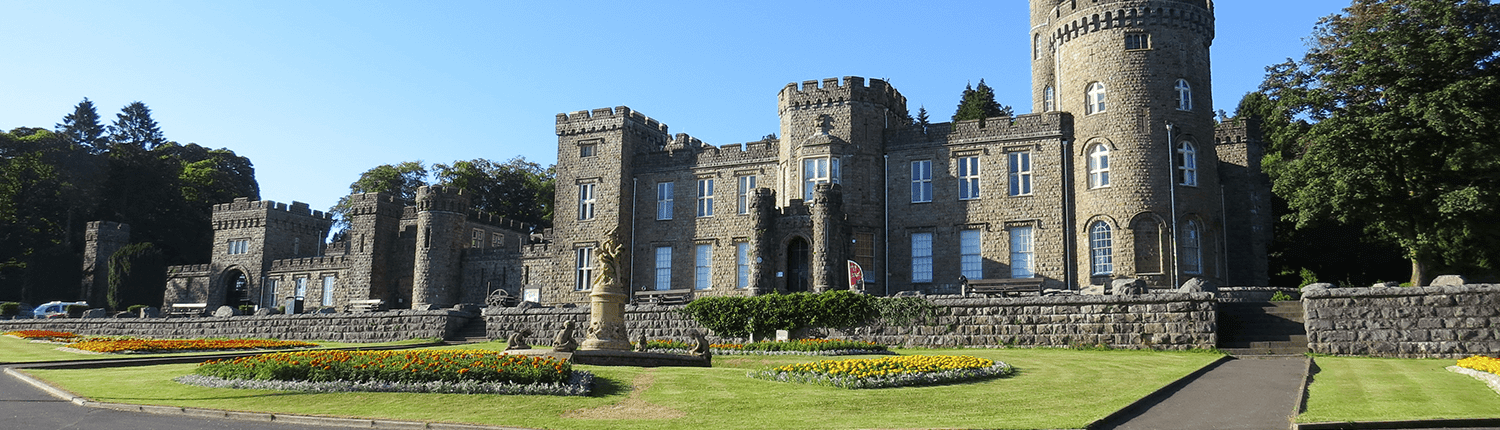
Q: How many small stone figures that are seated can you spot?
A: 4